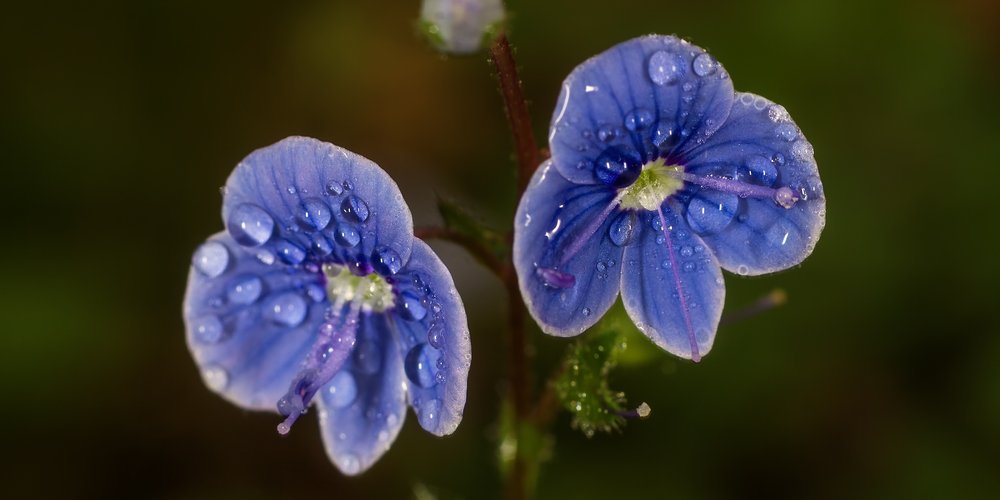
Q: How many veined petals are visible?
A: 8